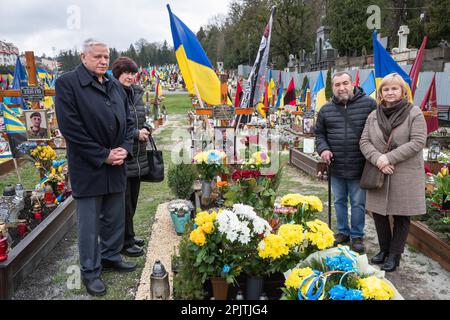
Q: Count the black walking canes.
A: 1